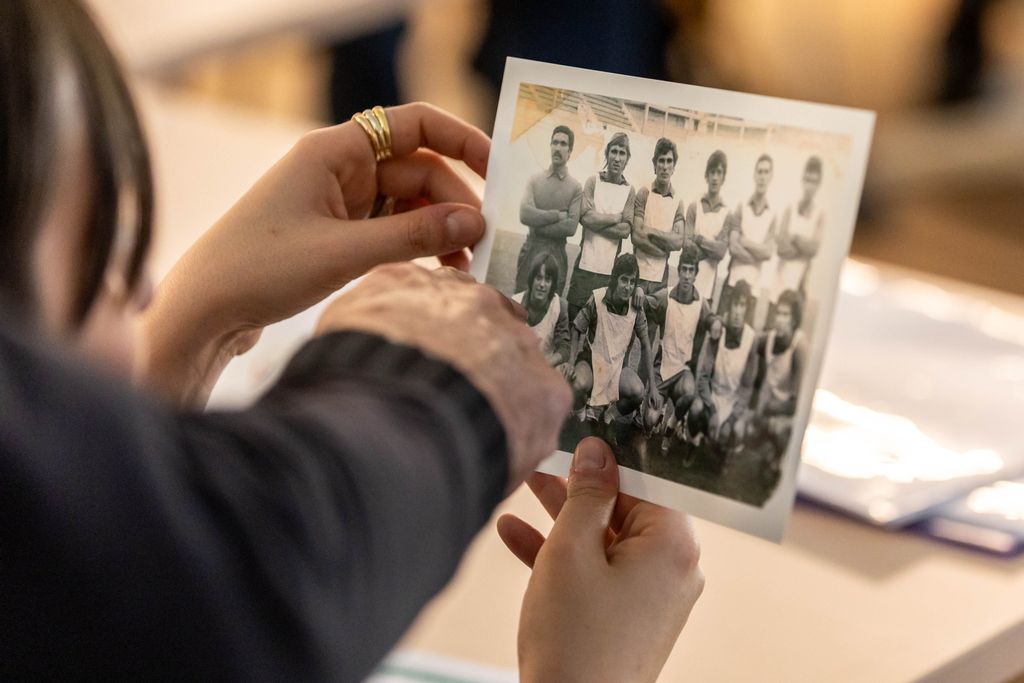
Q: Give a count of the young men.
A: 11